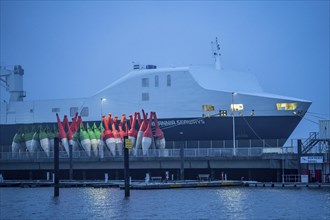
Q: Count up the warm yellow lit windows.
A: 3